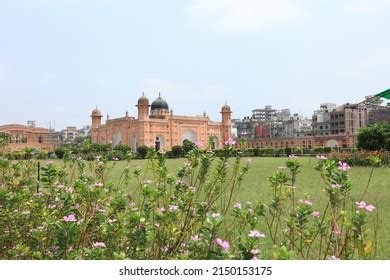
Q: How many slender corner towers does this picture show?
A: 3